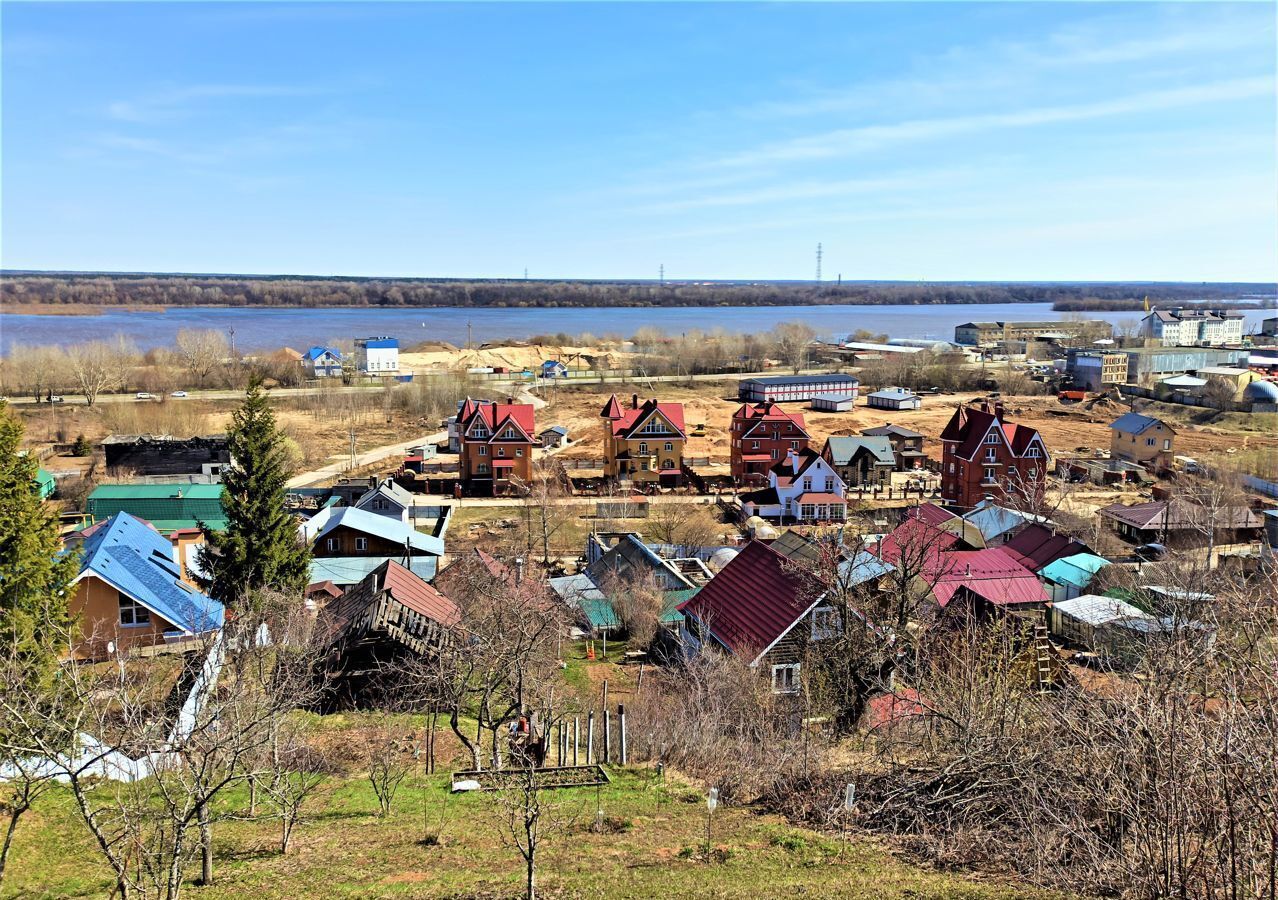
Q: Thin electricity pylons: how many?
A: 3